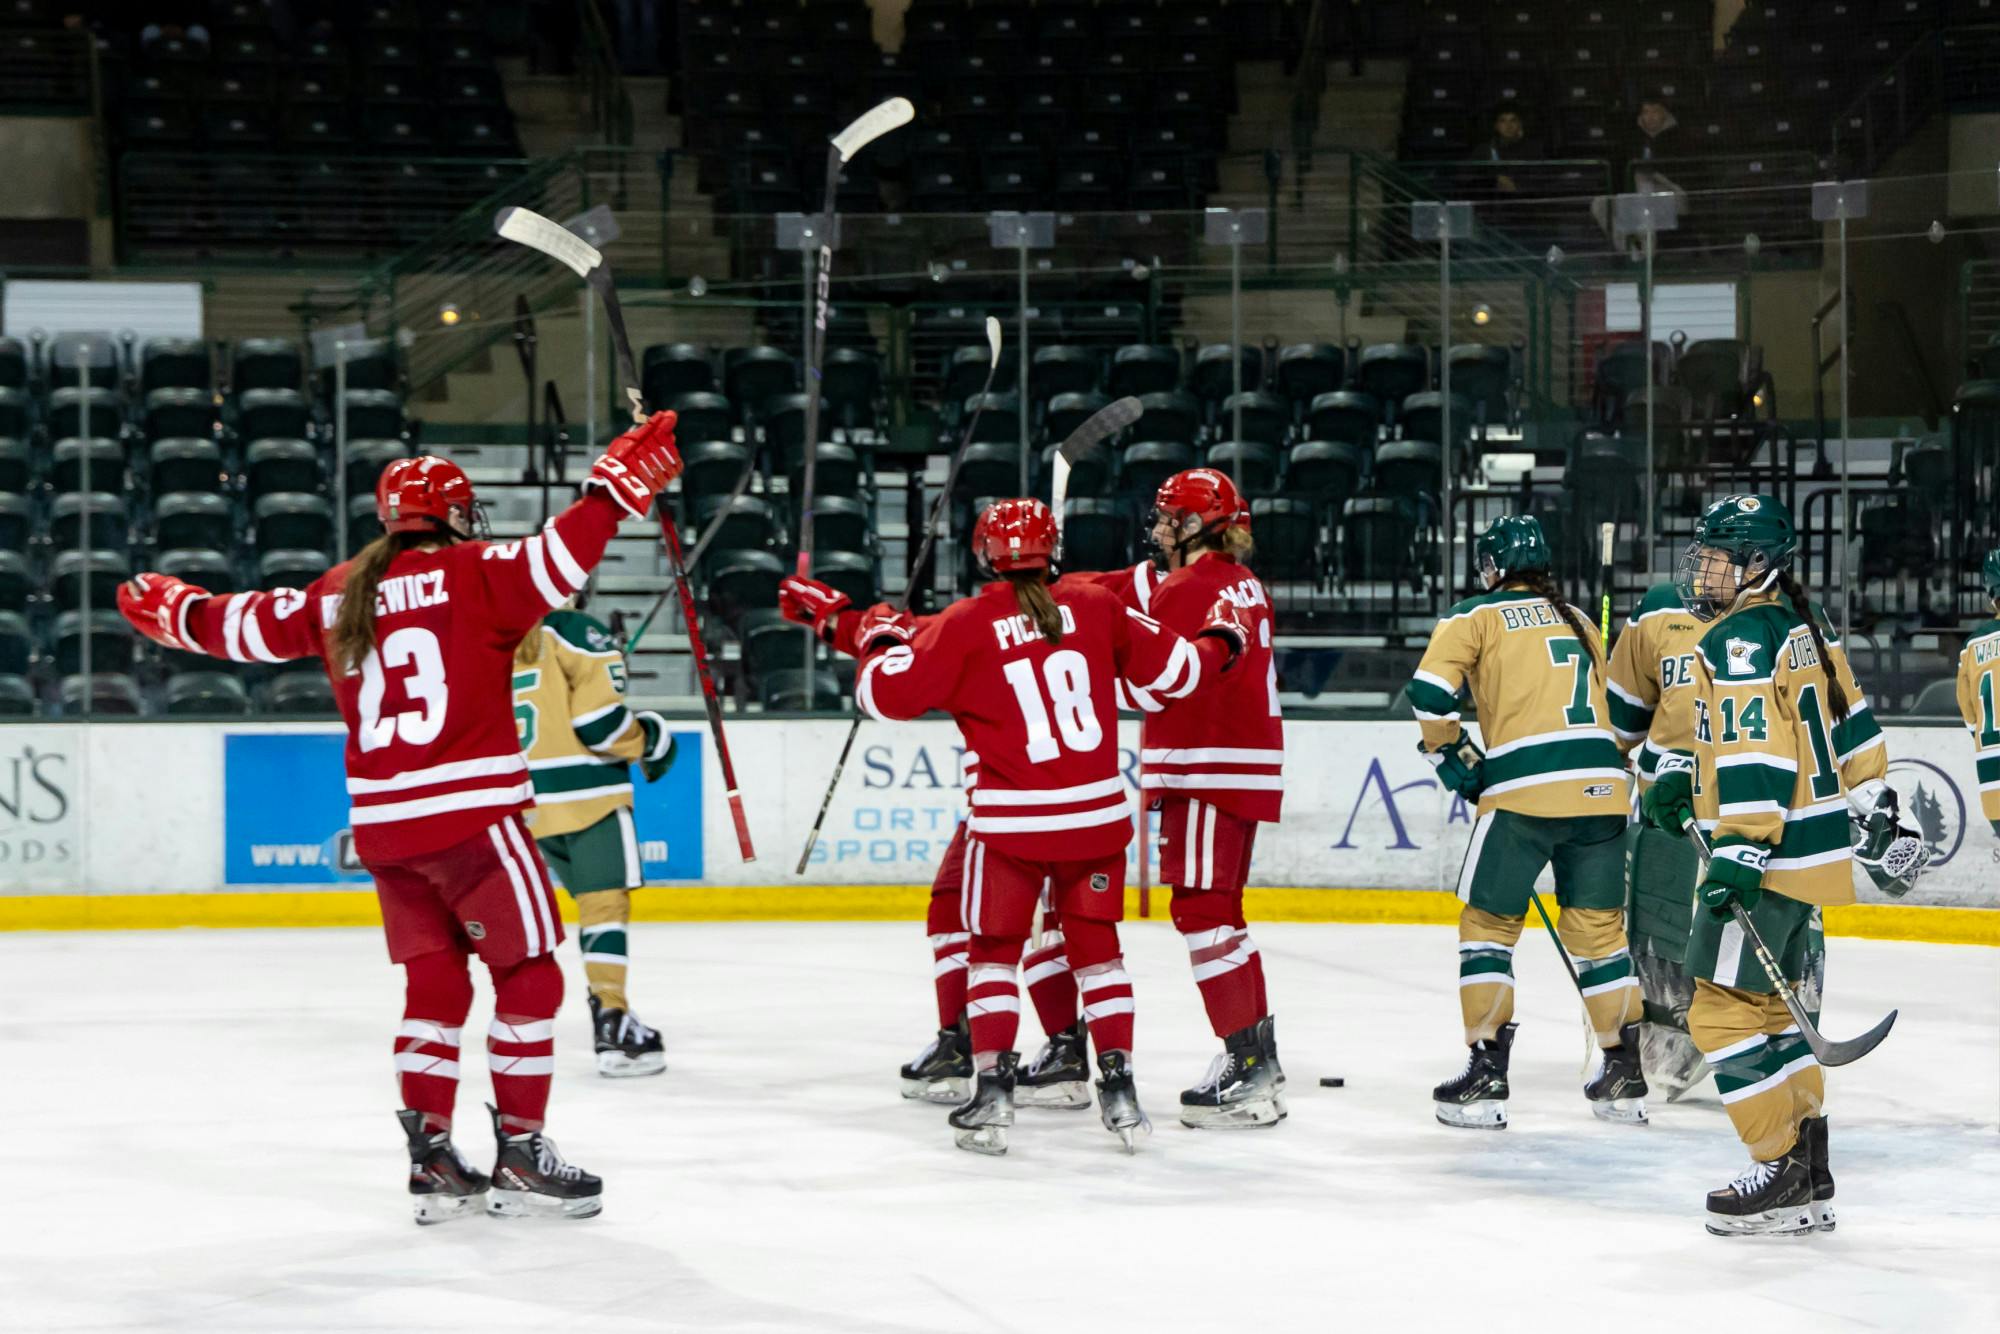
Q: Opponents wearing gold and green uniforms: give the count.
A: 5